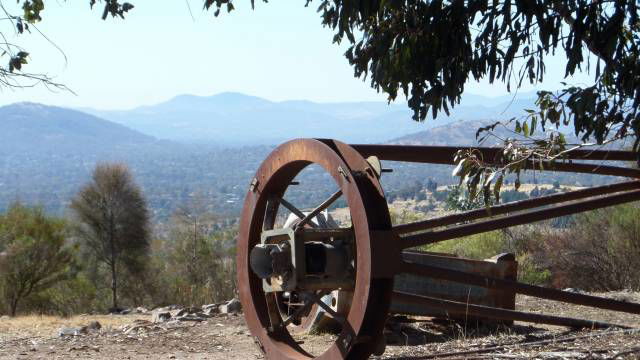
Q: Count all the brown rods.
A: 6